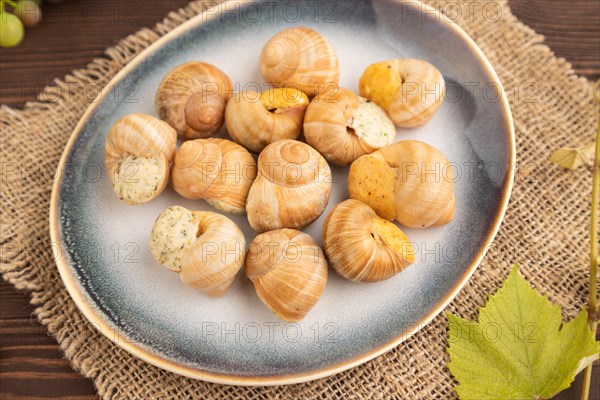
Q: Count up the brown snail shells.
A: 12